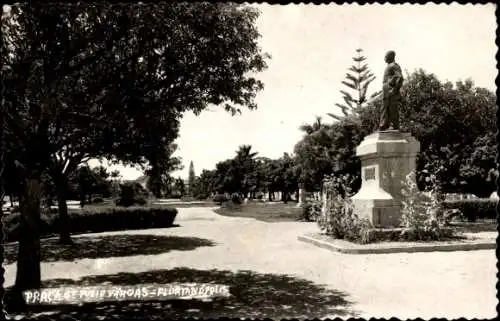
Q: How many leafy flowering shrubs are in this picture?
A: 2